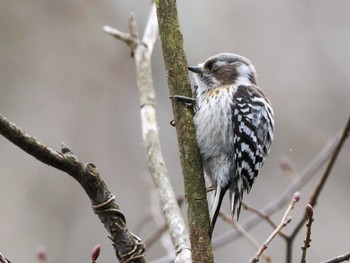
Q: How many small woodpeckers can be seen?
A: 1